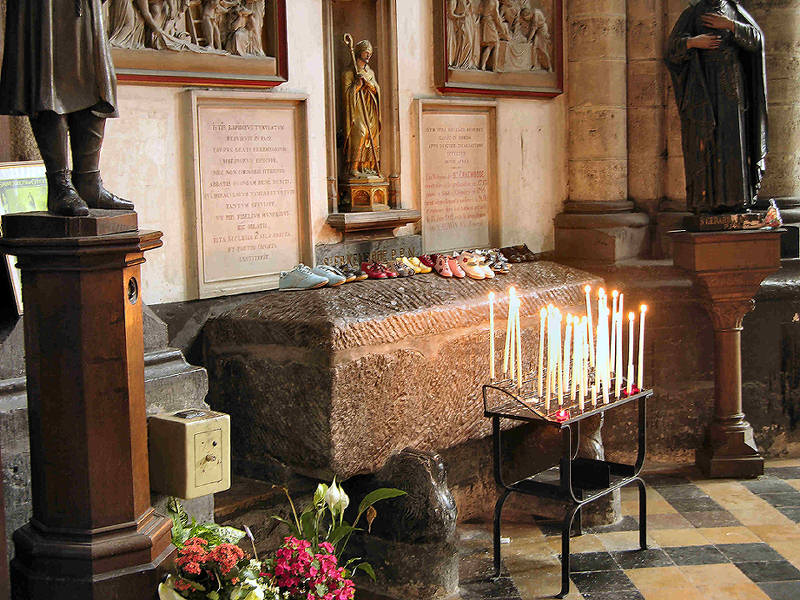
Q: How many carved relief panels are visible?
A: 2